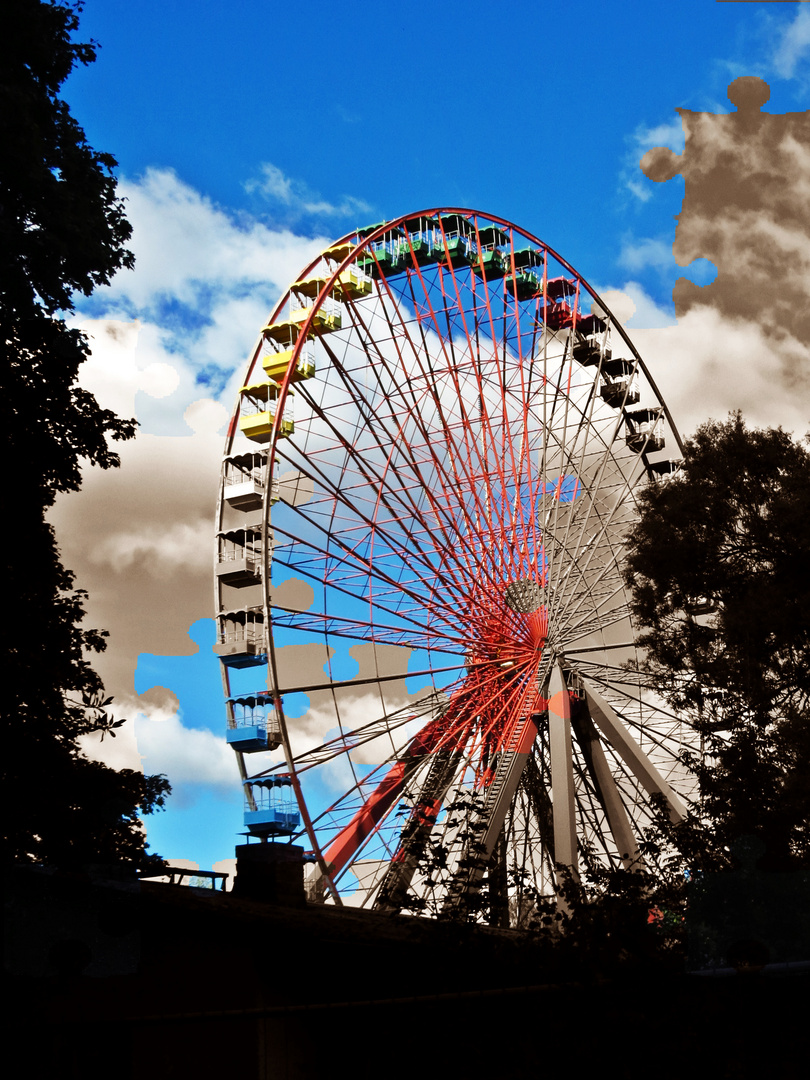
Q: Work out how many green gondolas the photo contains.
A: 5